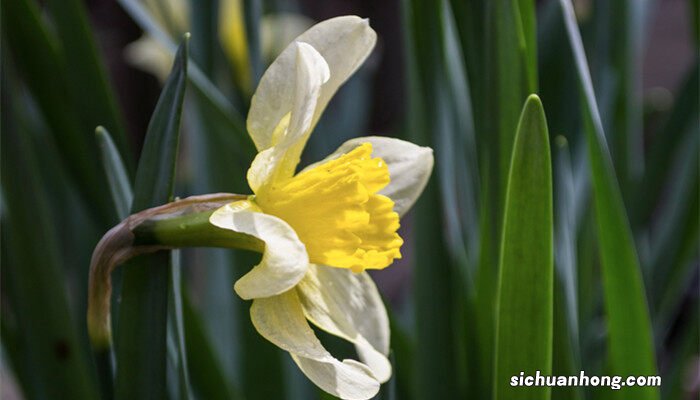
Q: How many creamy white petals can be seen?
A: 6